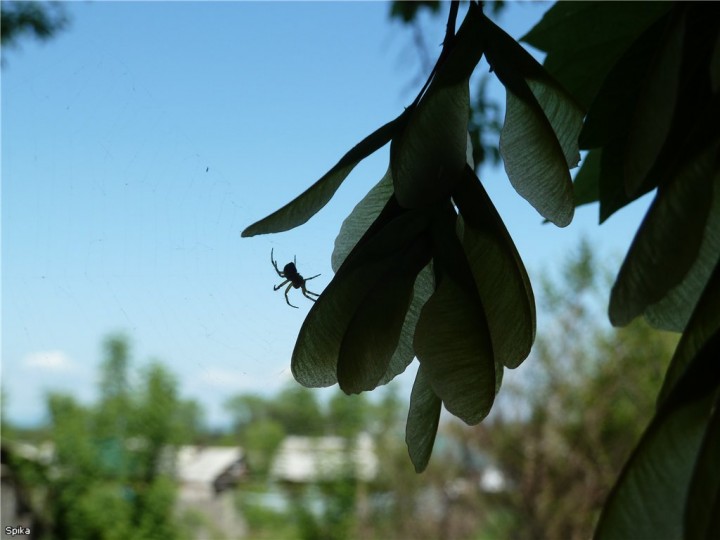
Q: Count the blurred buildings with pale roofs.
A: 2